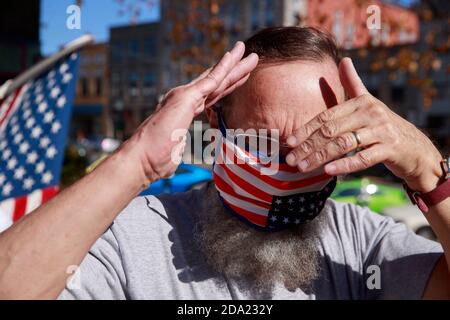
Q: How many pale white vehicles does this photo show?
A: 1